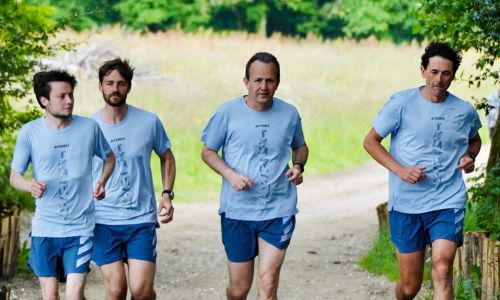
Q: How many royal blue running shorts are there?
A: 4